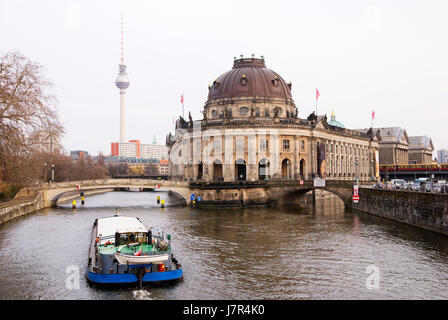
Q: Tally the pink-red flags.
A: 3